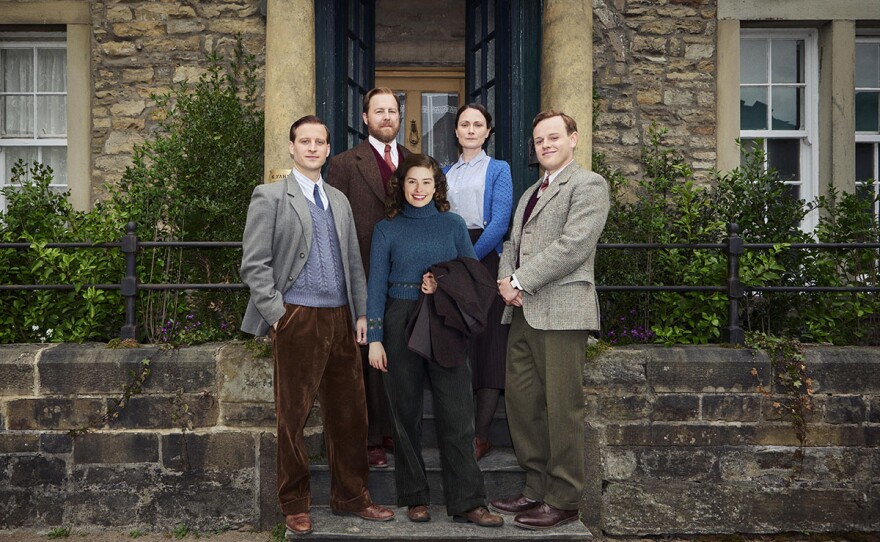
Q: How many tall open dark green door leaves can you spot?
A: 2